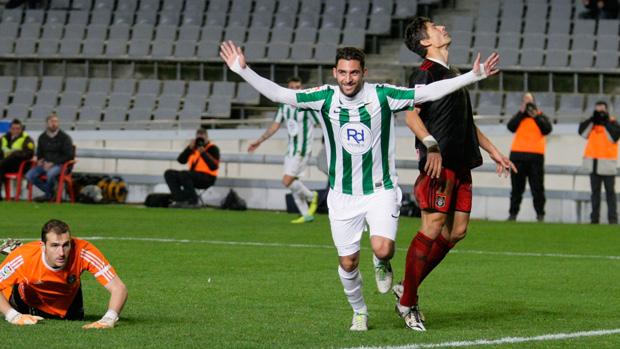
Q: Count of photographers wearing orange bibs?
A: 3